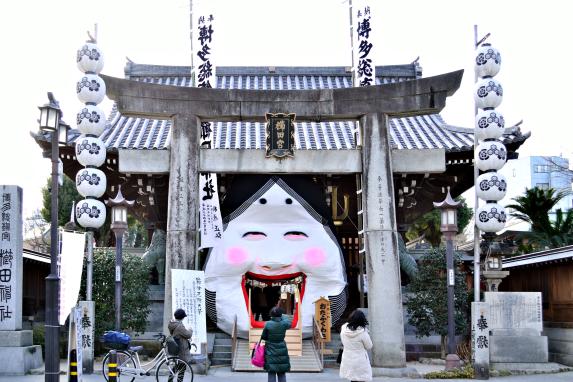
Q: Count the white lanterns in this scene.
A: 12